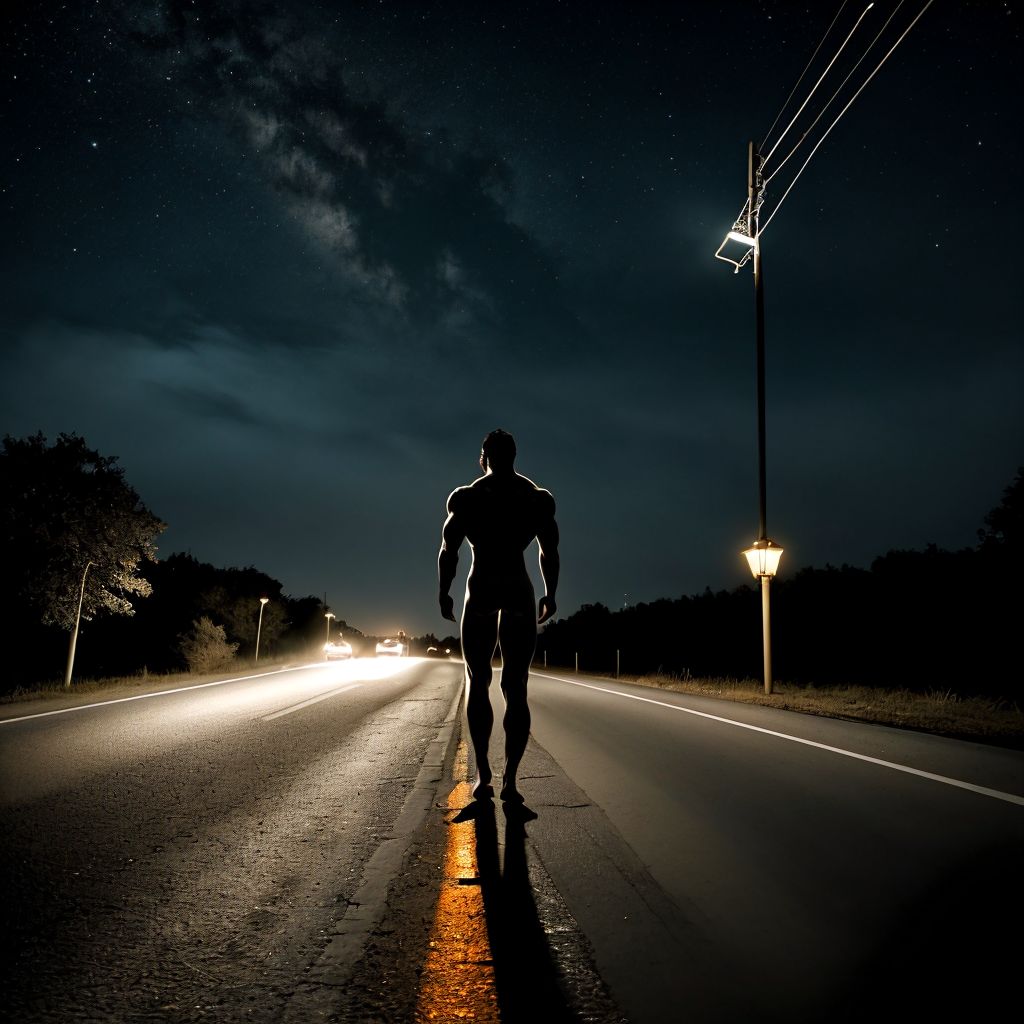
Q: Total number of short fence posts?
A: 3